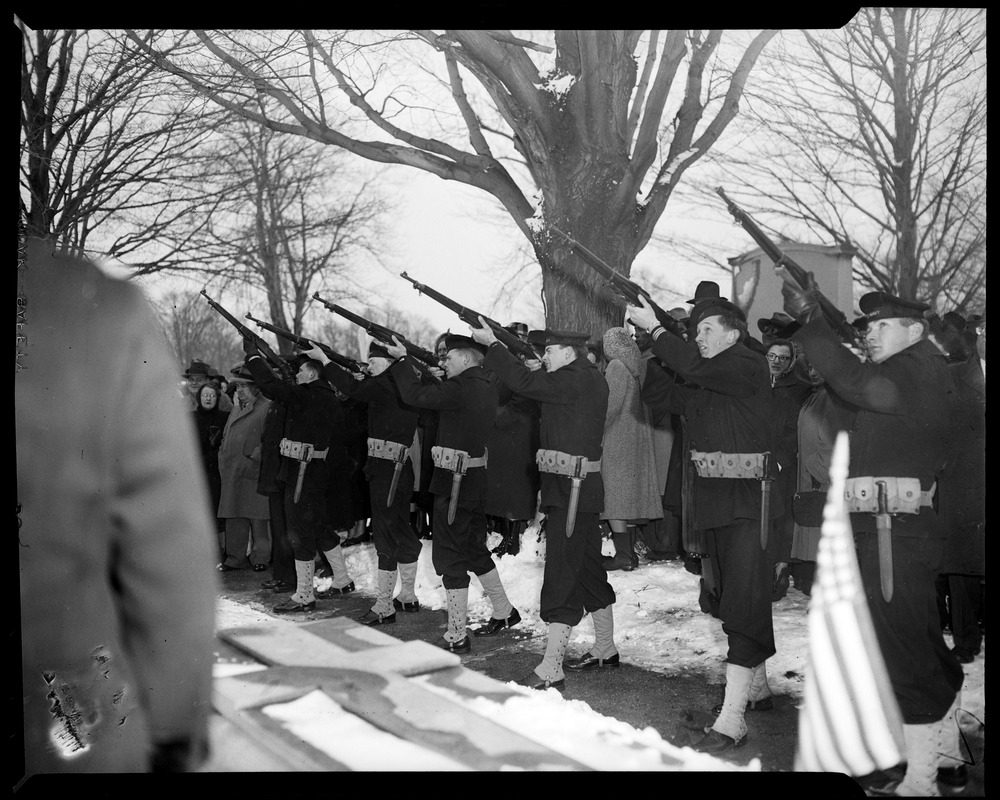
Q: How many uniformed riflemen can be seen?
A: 6